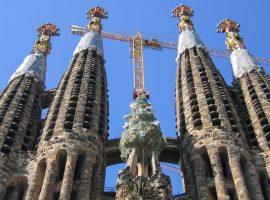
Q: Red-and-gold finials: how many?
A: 4